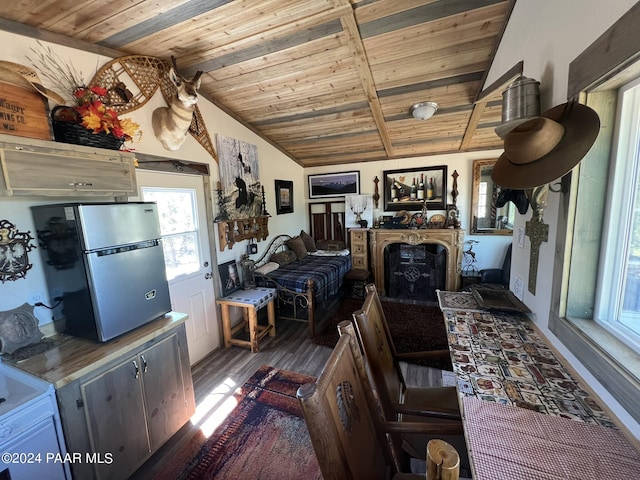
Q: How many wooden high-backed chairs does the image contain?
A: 2